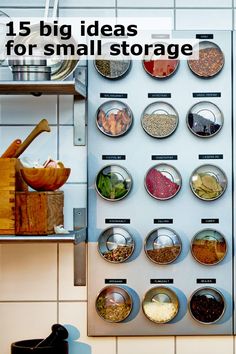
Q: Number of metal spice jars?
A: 15